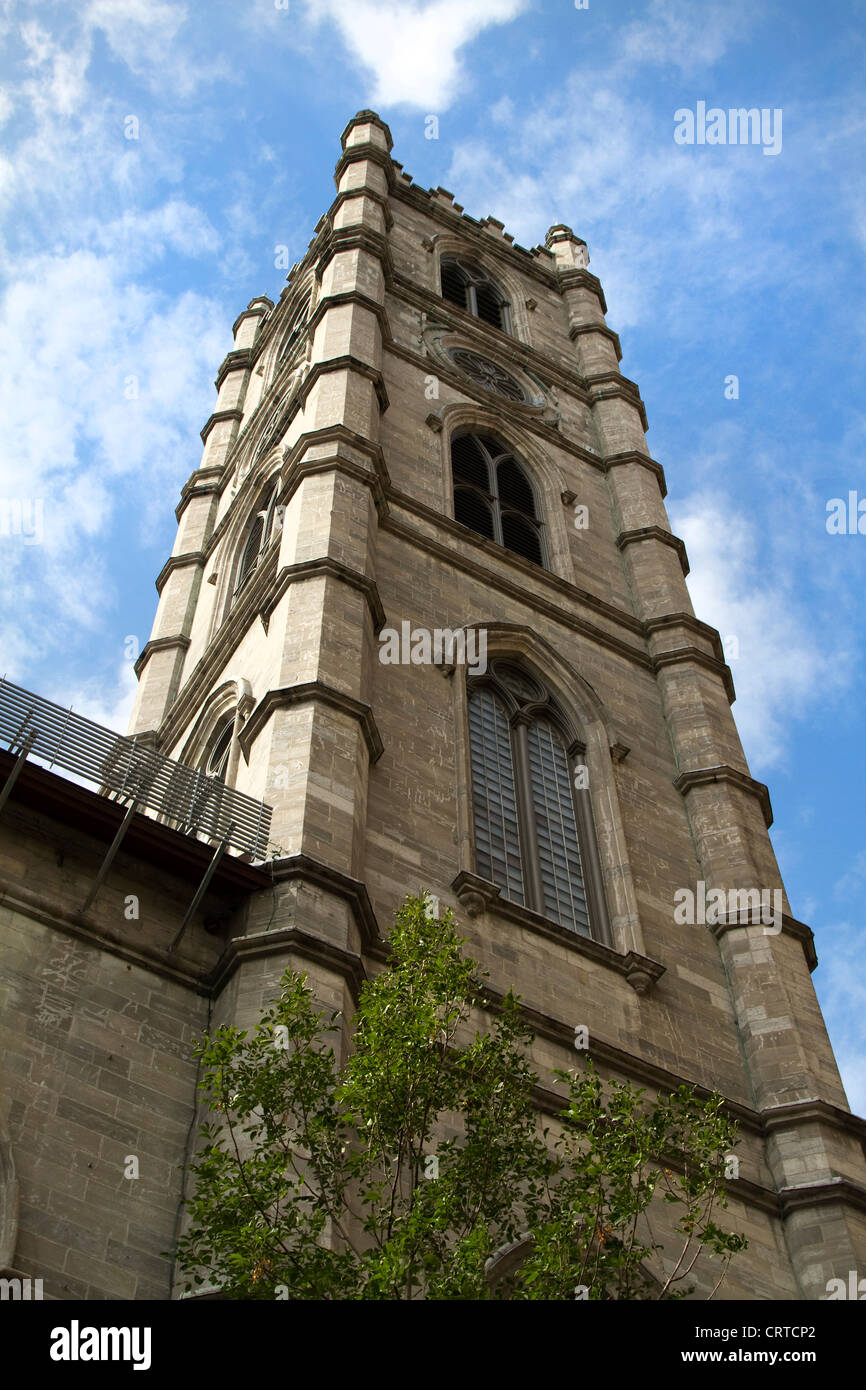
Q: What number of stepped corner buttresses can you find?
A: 3